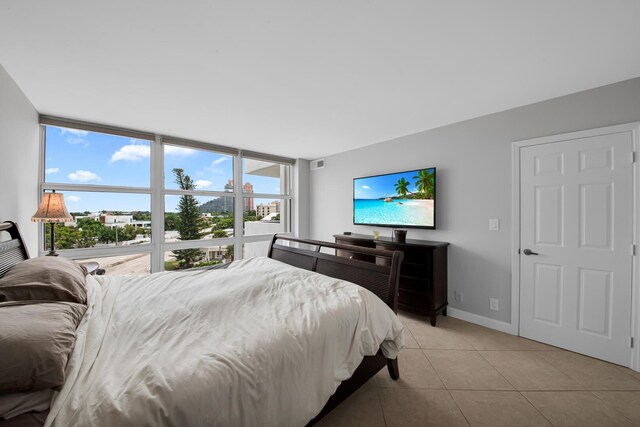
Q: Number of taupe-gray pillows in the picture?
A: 2